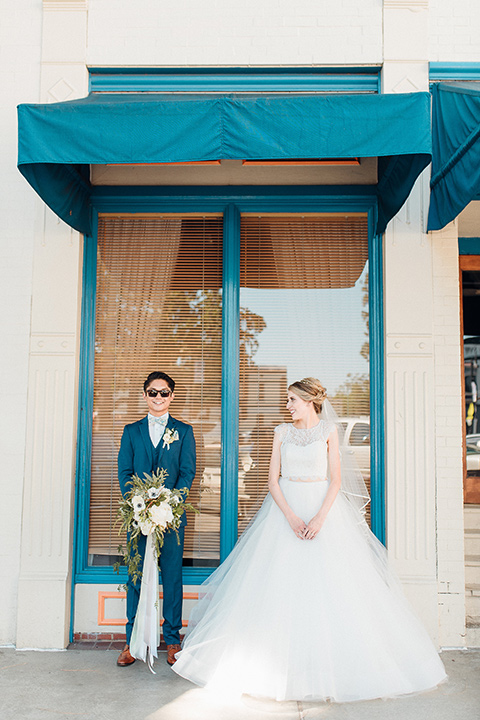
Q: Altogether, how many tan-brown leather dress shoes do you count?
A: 2